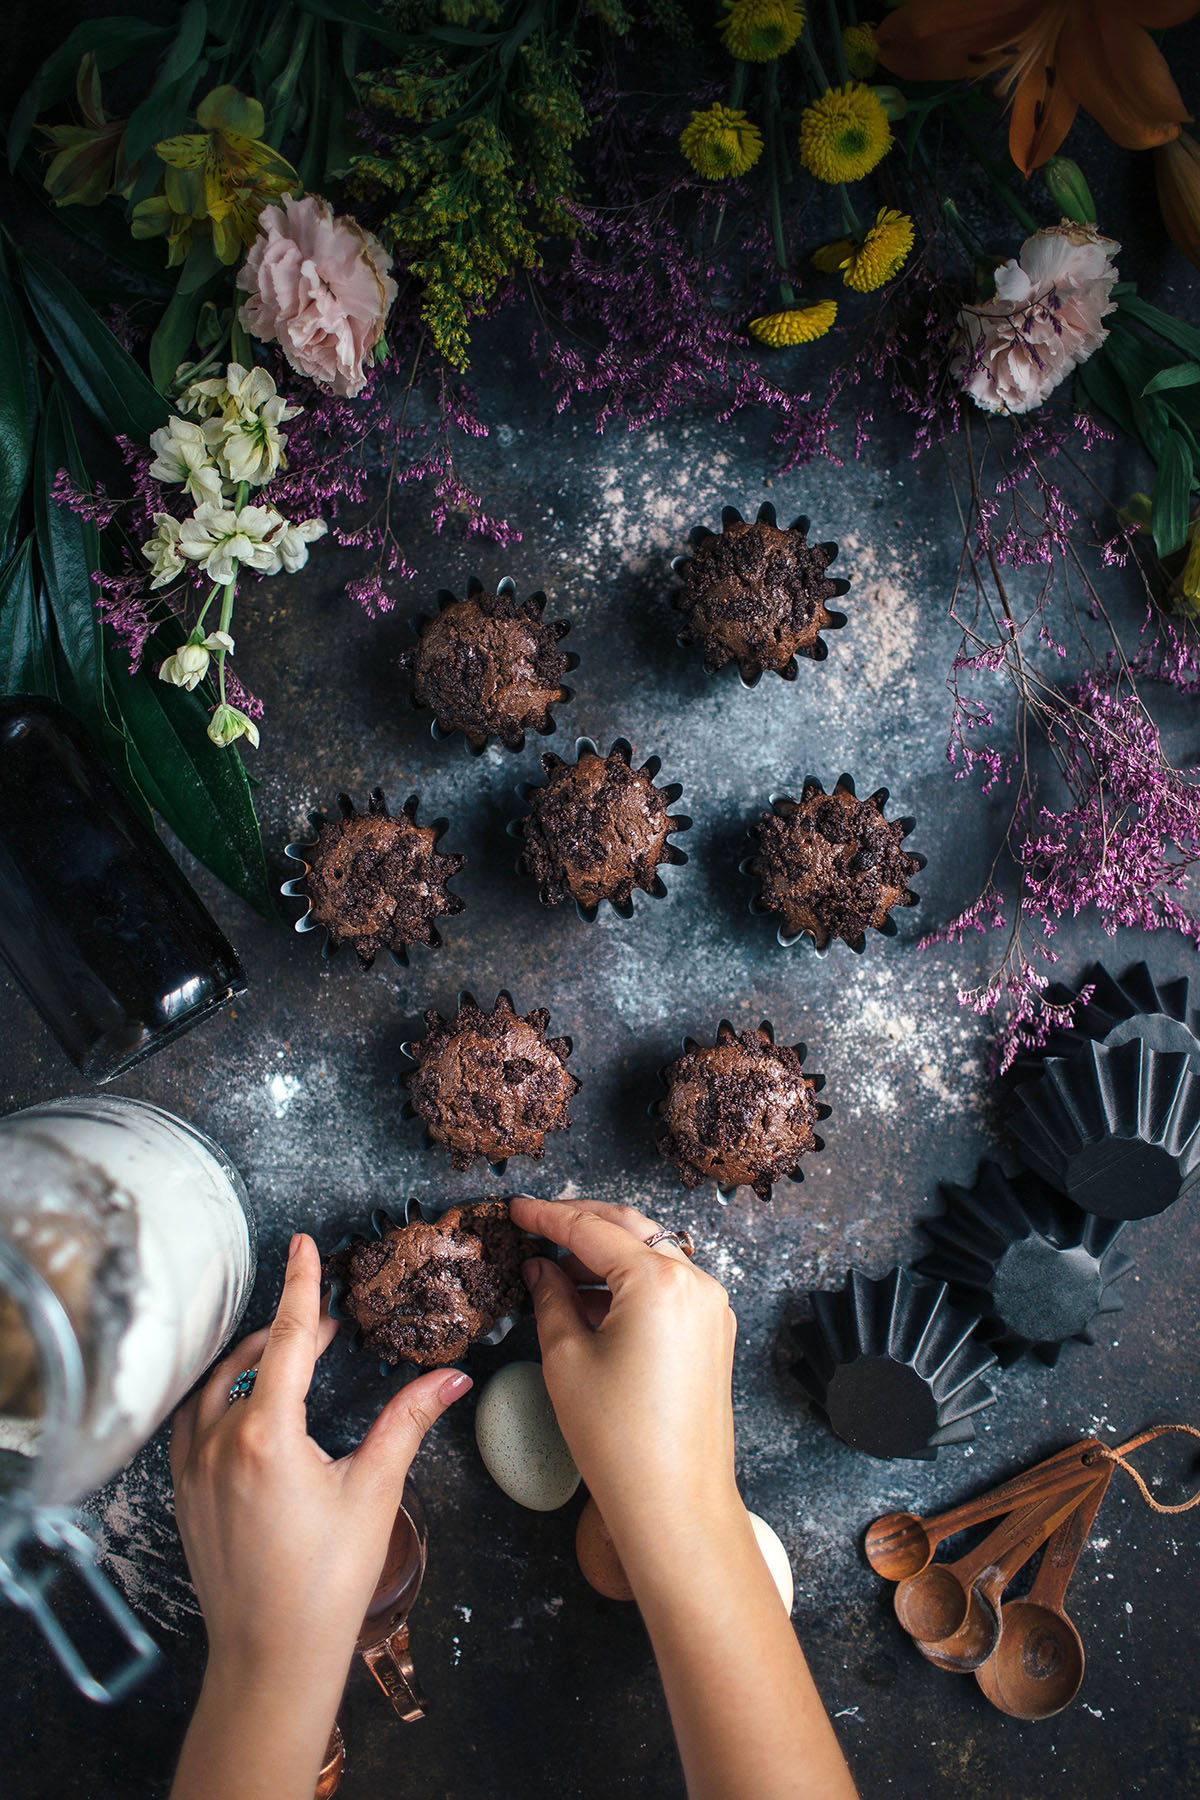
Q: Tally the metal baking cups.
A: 12